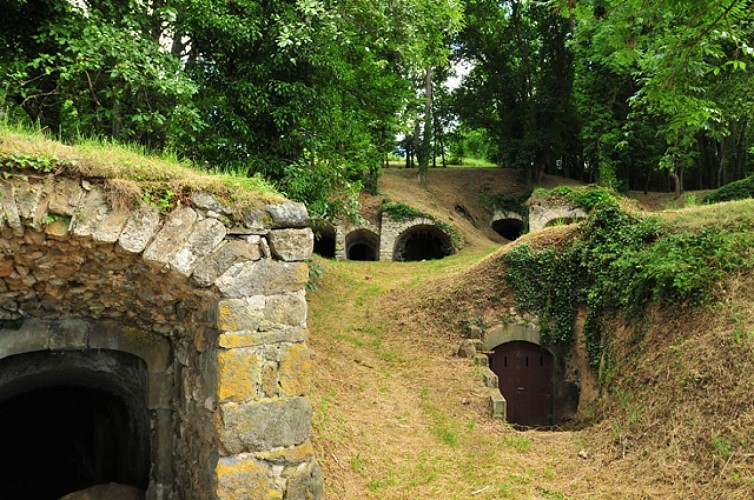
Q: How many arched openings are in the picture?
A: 7